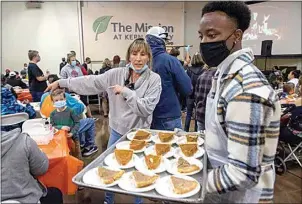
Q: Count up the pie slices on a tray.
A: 12